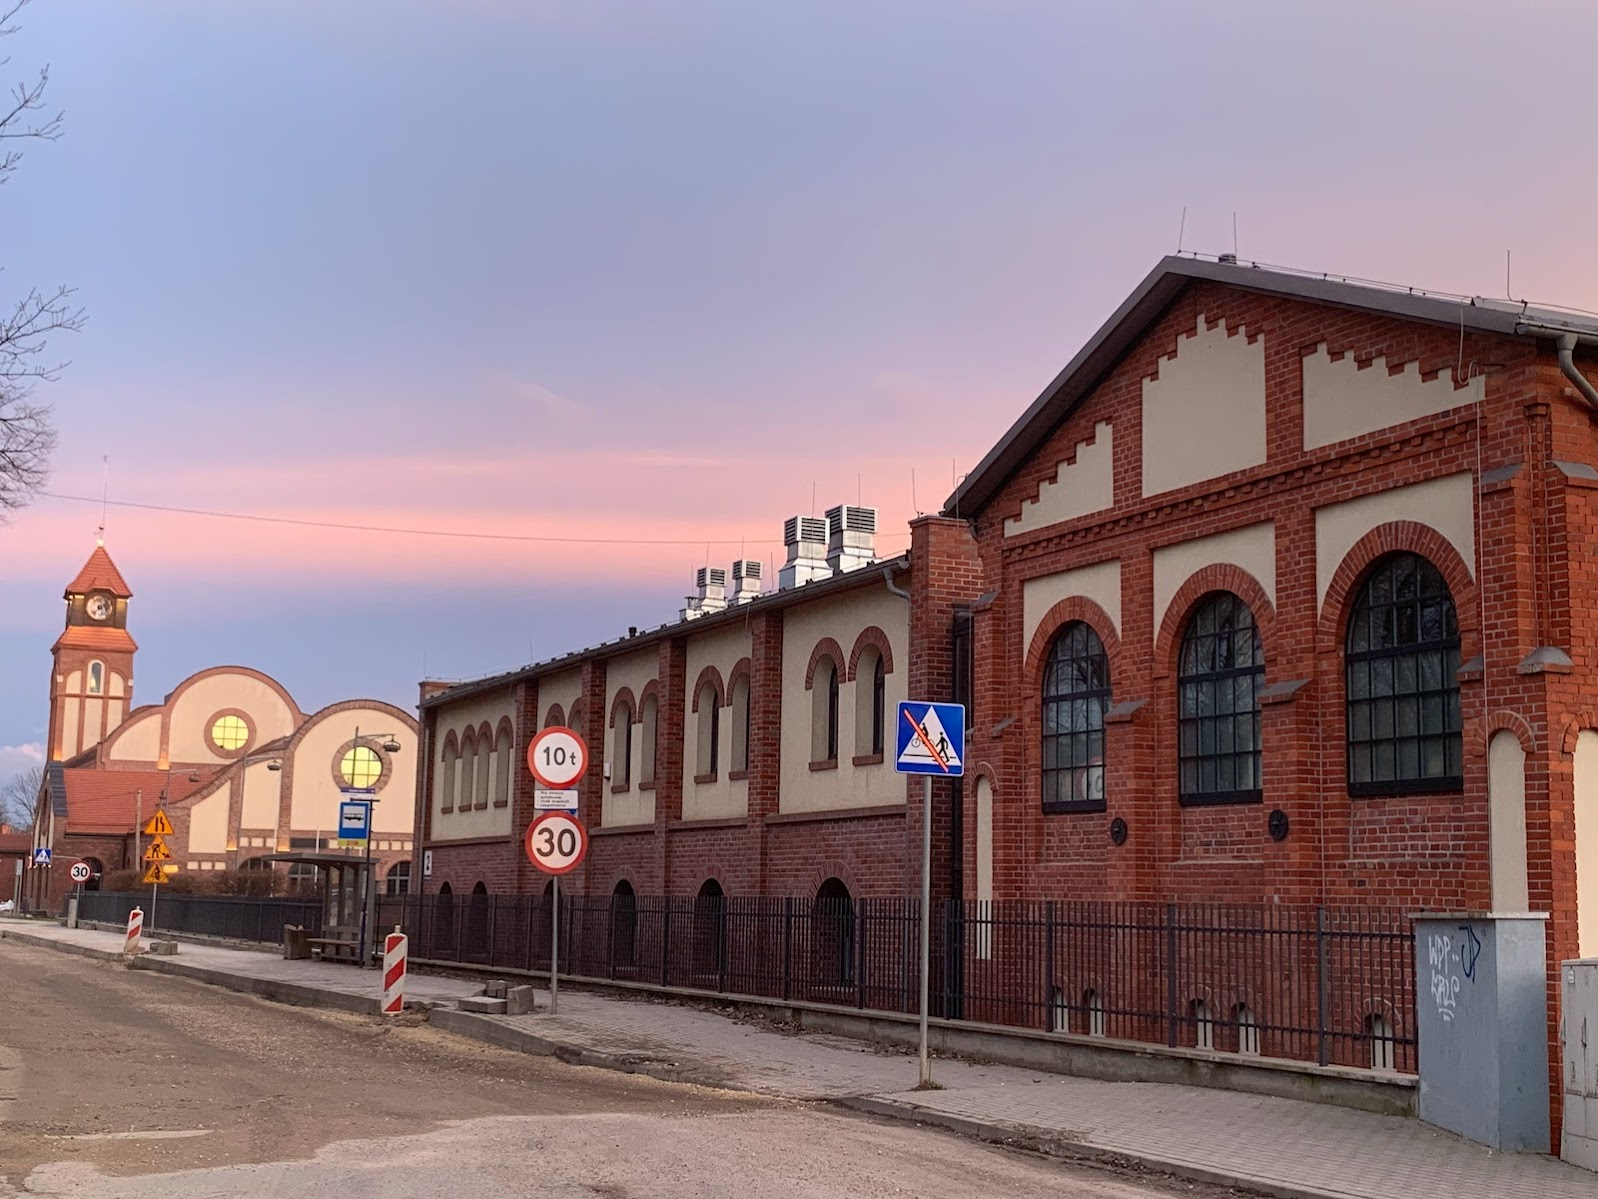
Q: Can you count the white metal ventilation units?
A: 4